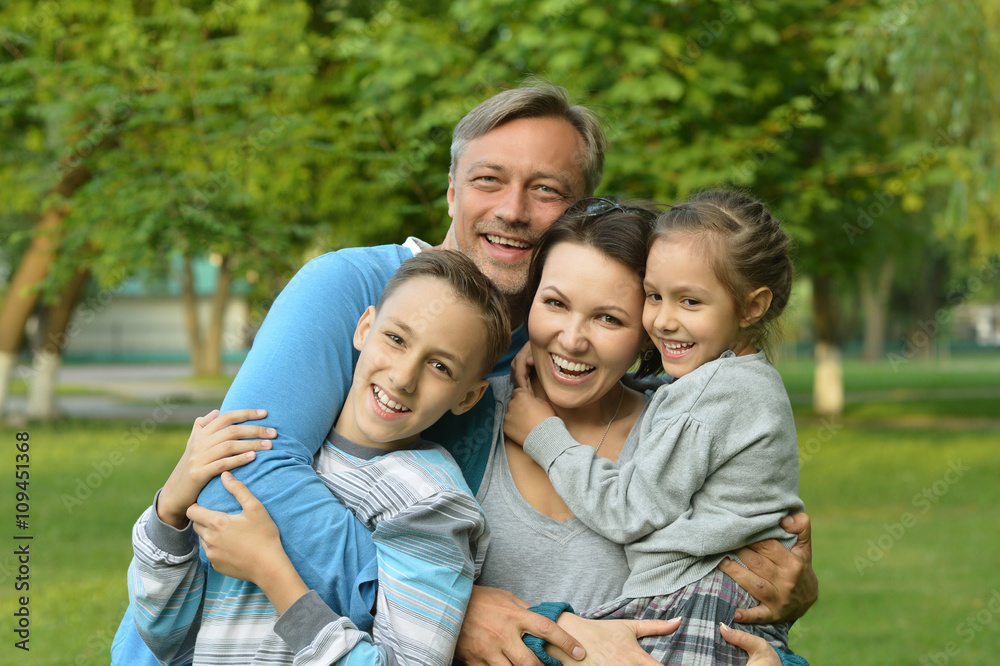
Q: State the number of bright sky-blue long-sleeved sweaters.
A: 1